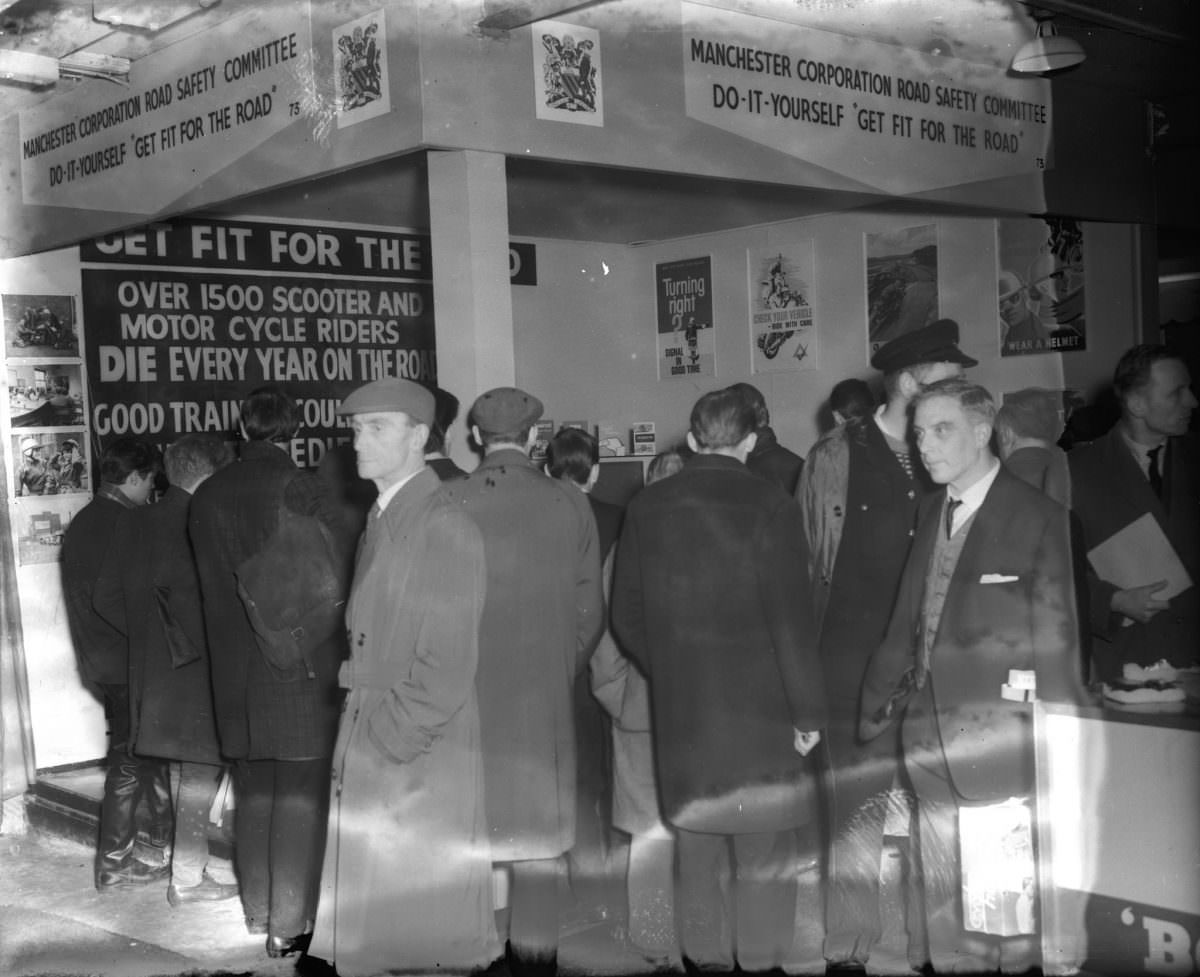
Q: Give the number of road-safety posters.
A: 4